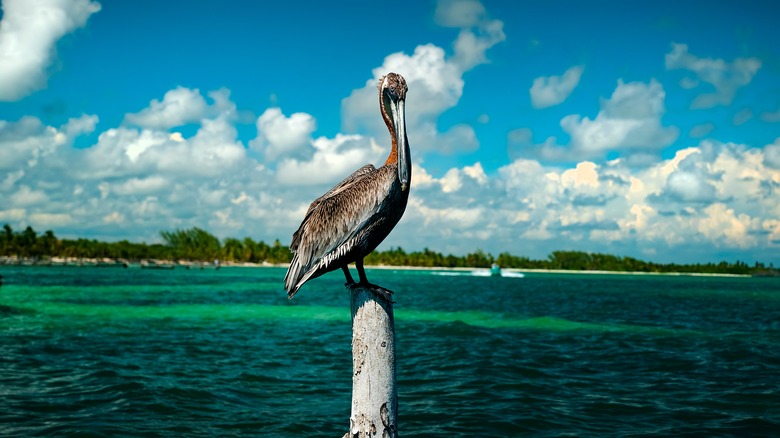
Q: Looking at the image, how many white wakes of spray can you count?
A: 2